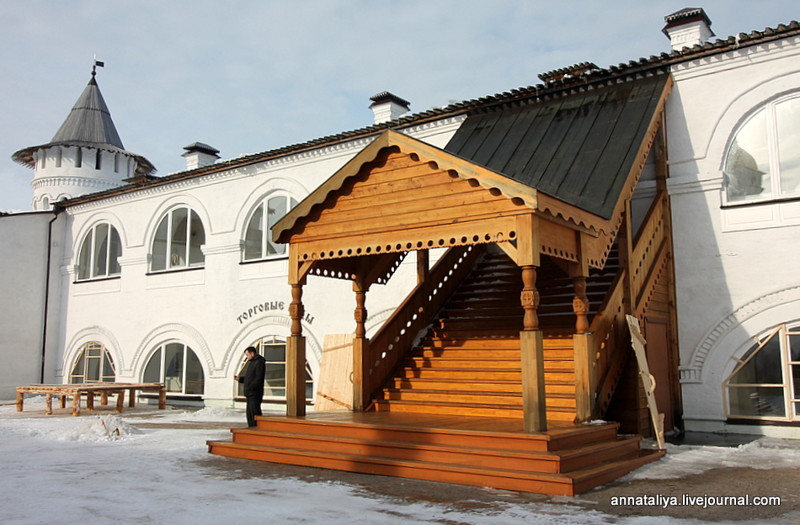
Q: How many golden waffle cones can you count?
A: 0